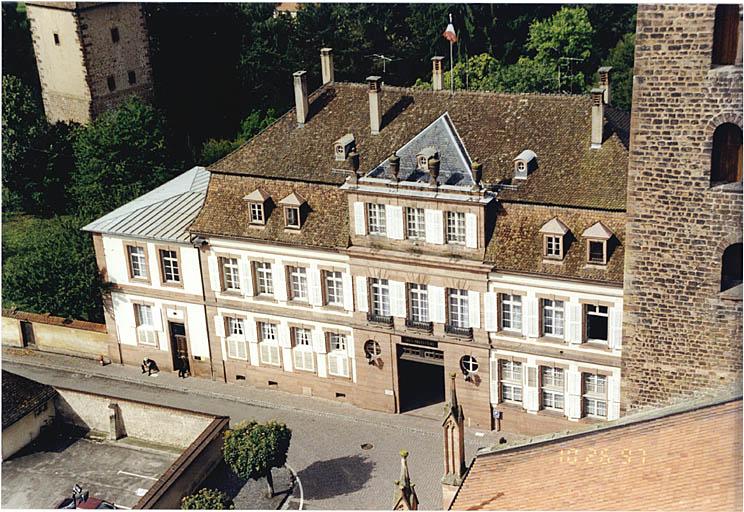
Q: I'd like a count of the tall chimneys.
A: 6